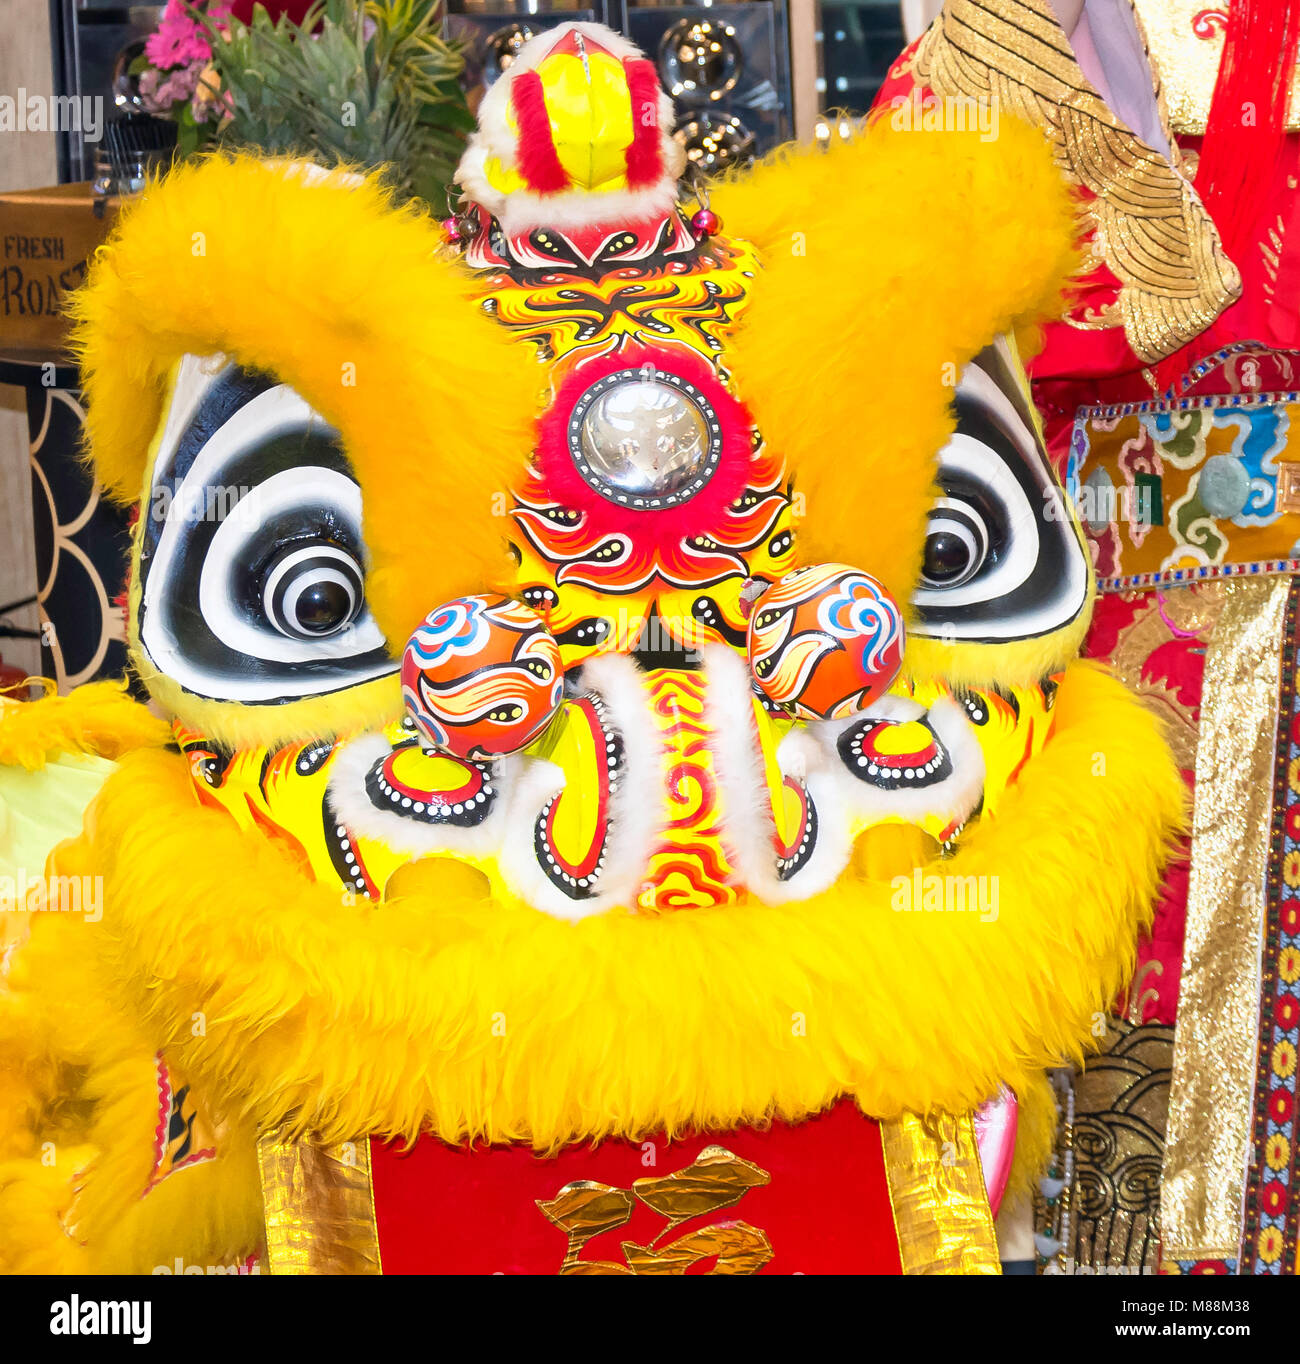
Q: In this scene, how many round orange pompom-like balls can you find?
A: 2